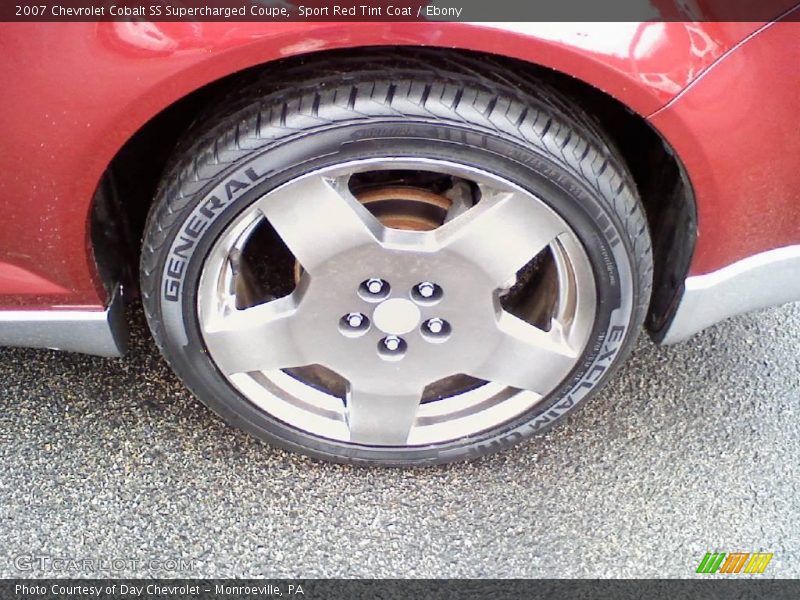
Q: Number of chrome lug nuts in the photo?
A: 5